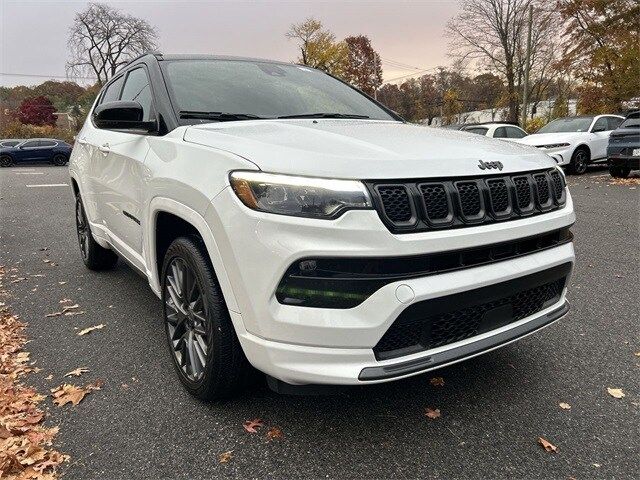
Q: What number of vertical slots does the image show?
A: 7